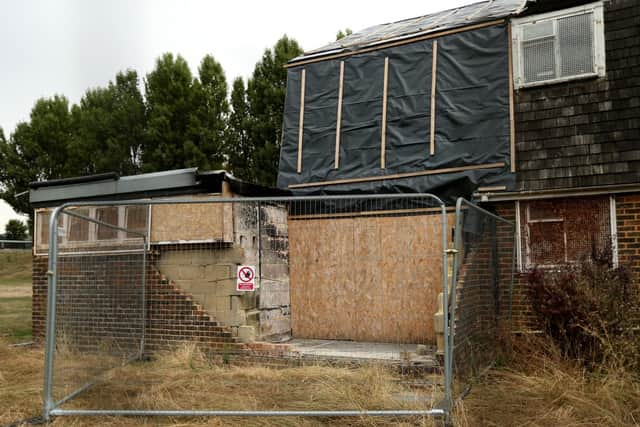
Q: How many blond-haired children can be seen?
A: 0